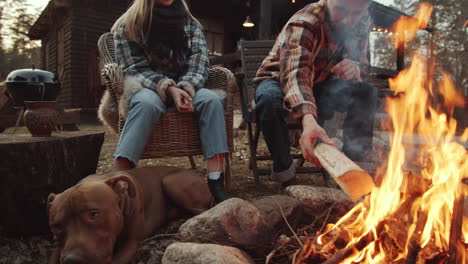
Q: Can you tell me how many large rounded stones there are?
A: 4